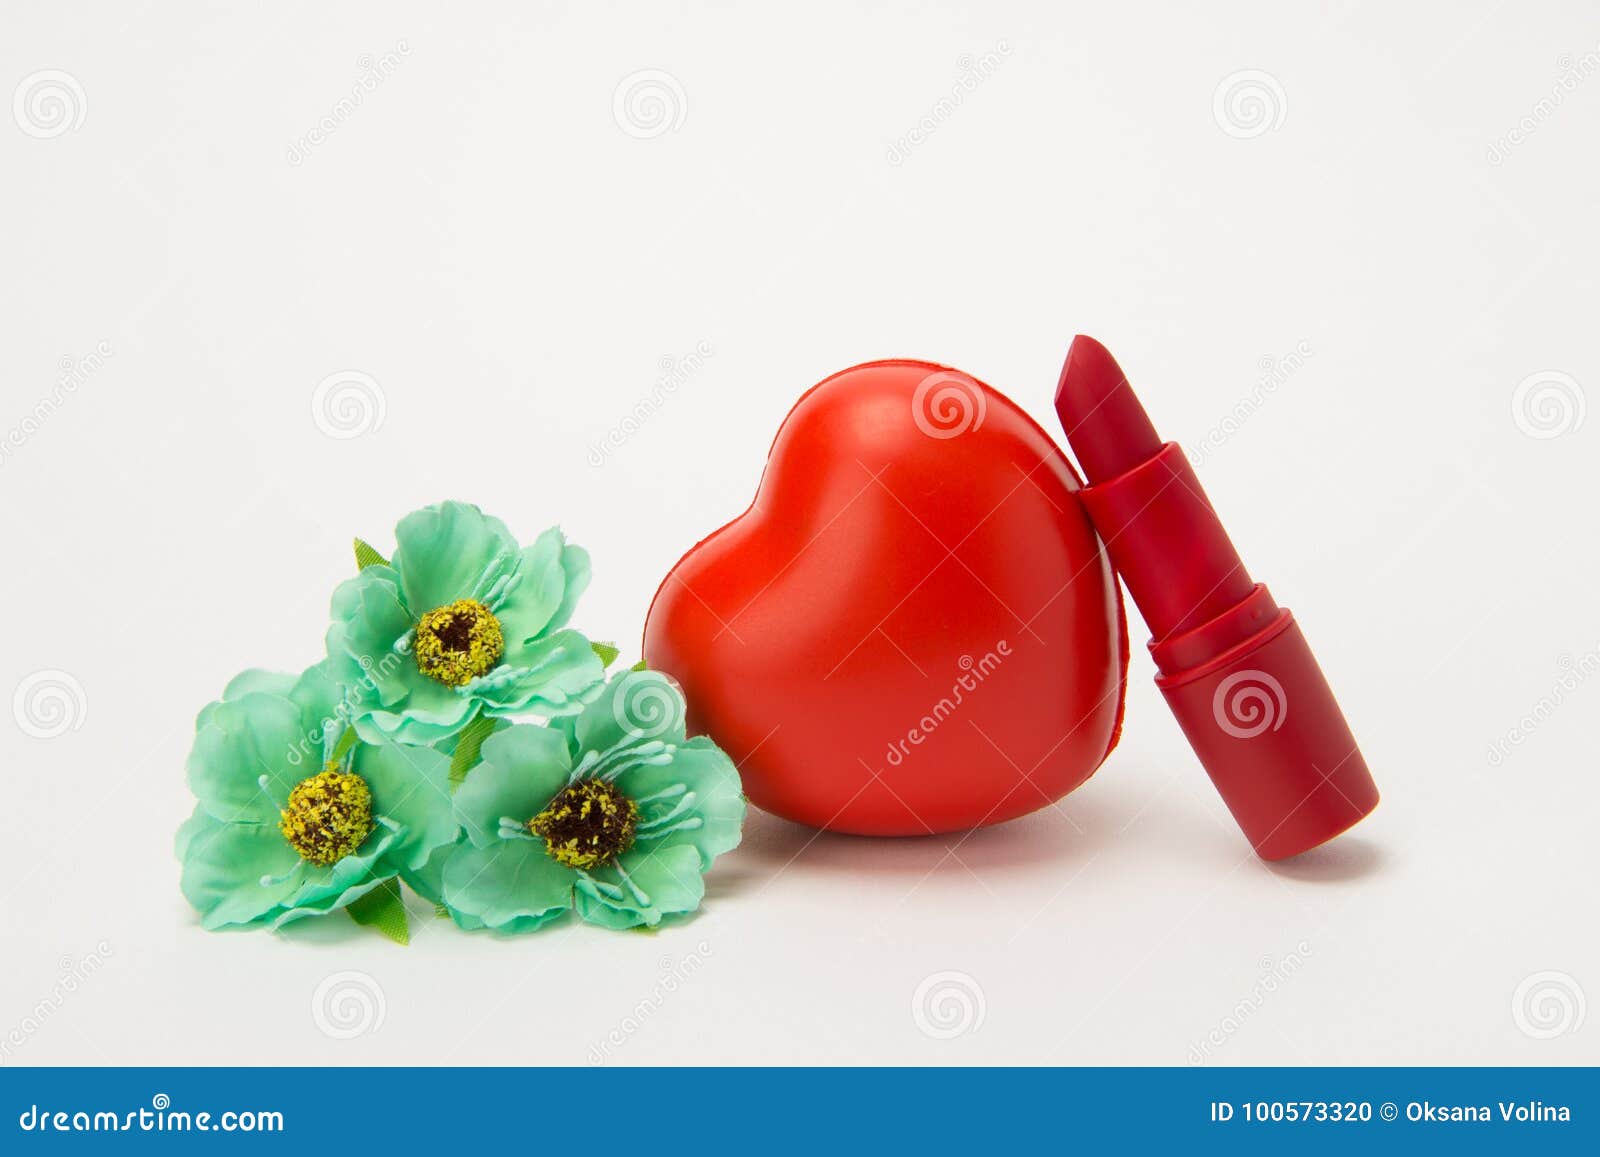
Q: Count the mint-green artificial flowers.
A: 3